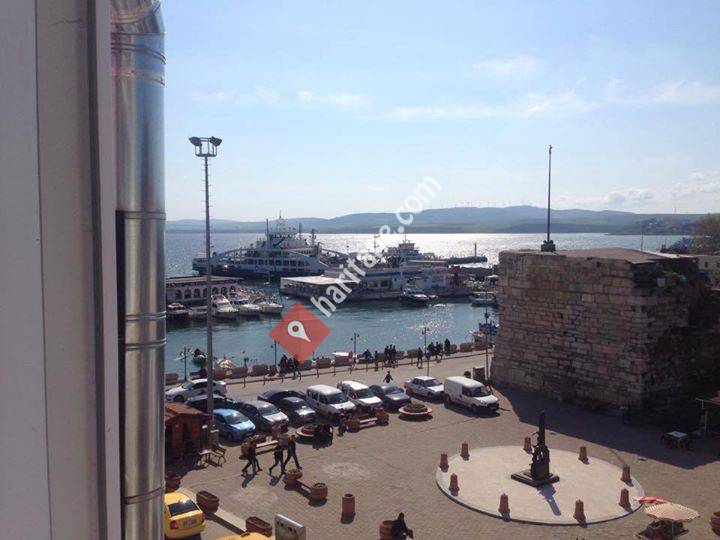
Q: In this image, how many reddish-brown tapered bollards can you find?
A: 9